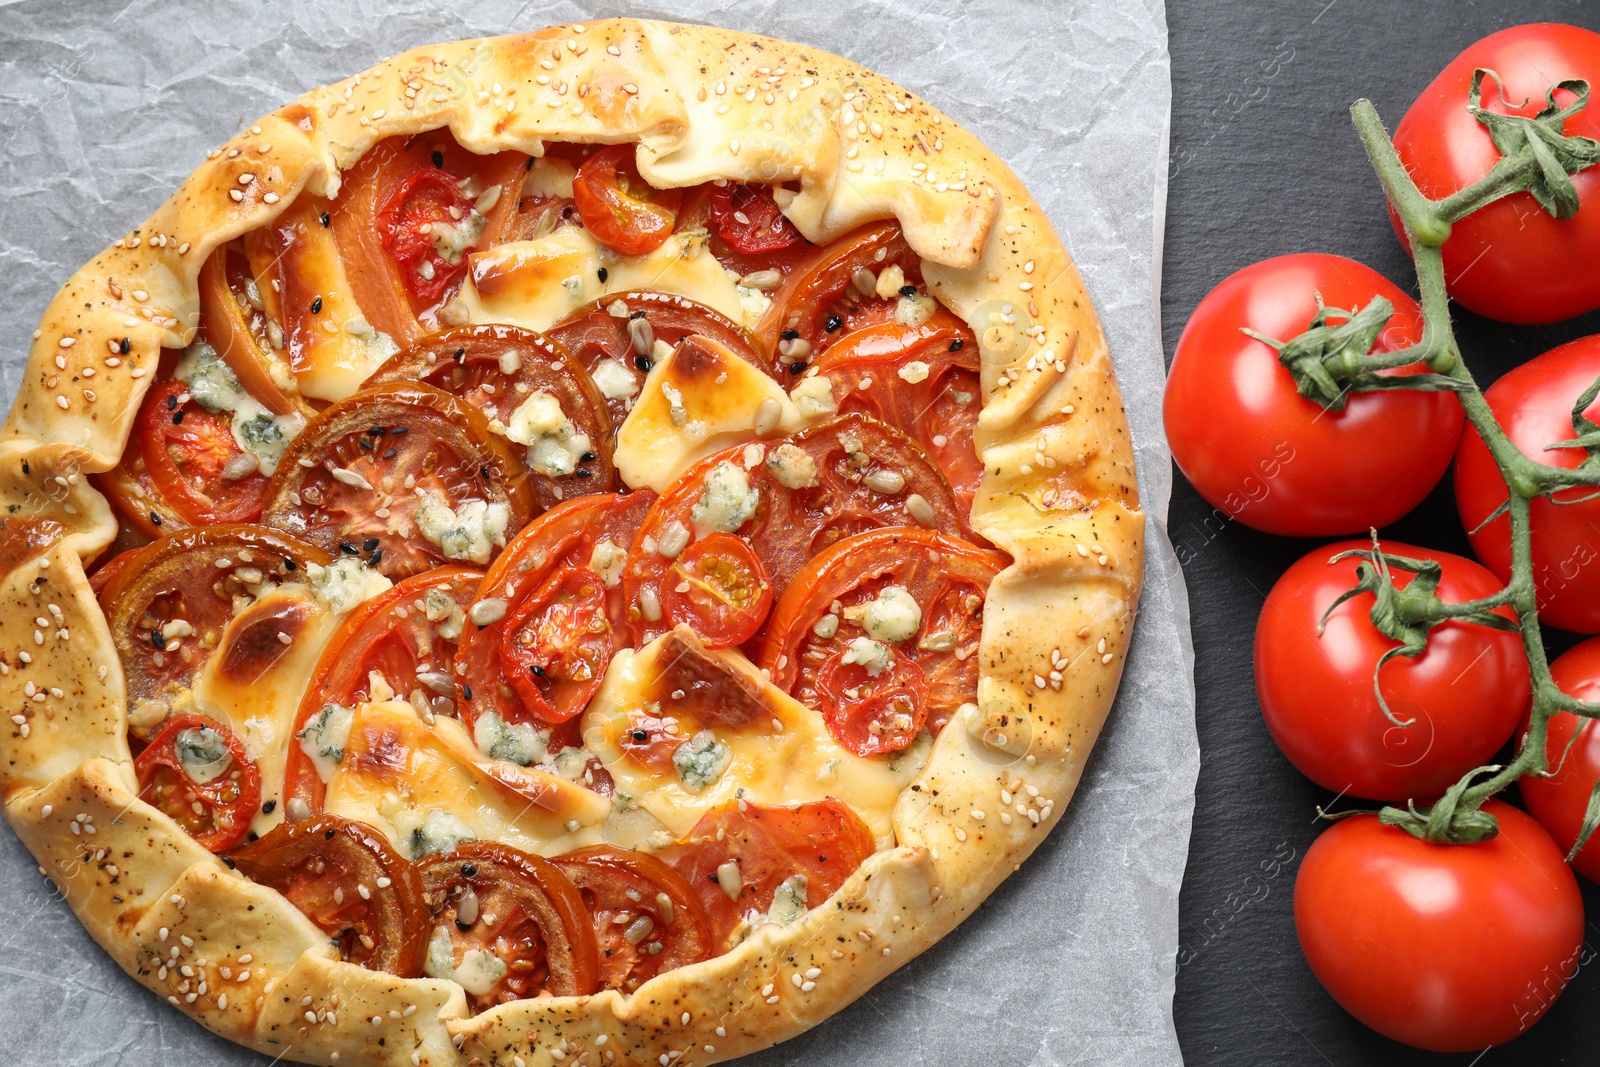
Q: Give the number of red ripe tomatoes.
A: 6